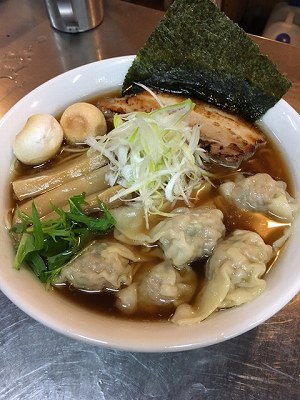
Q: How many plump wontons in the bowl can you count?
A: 5